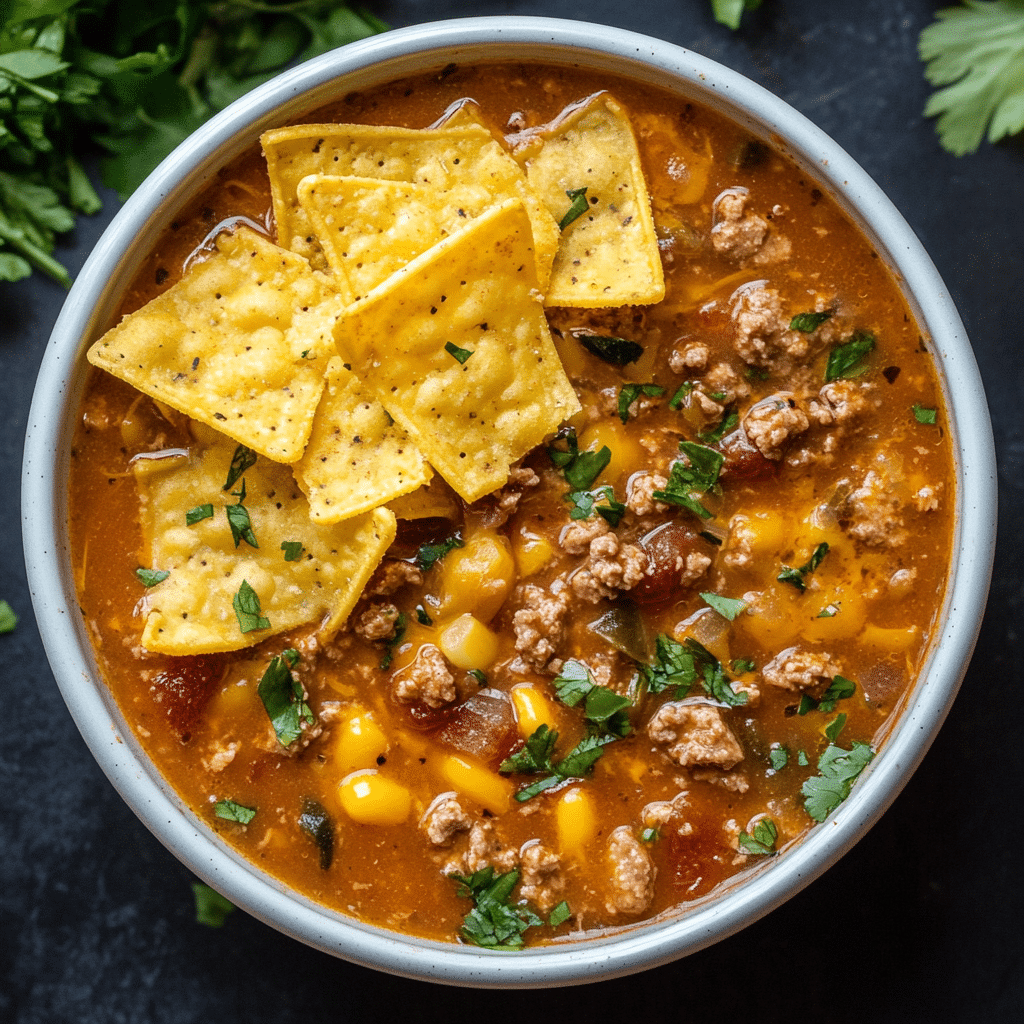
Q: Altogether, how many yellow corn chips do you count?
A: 7